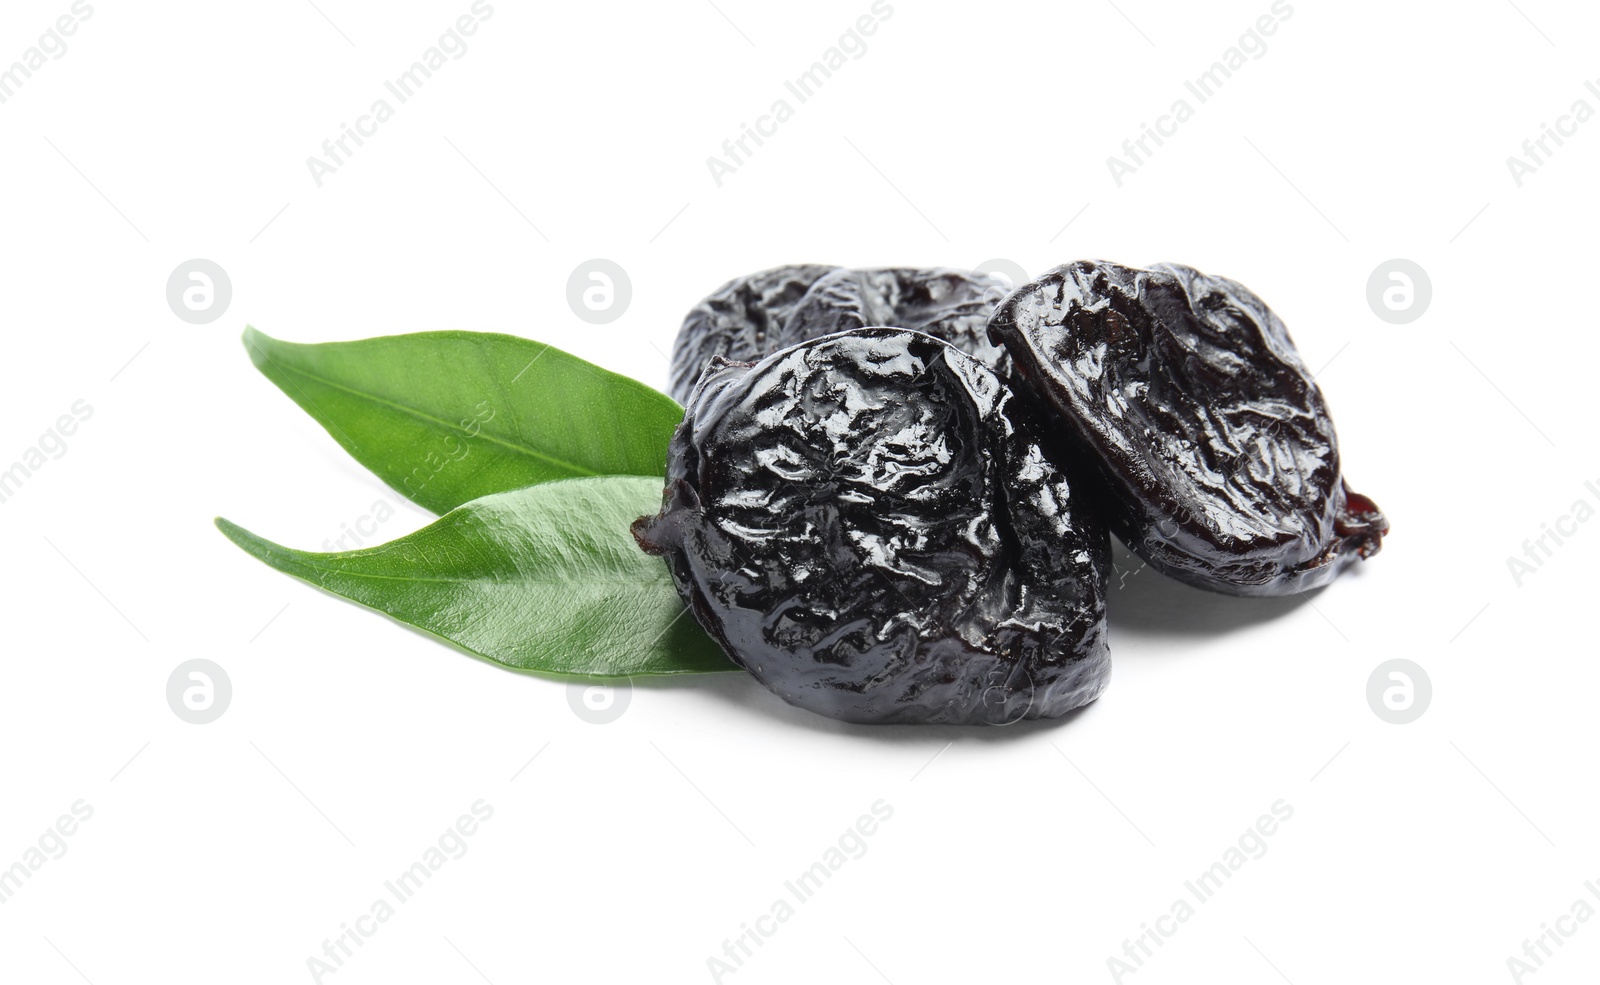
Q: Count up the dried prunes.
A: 3